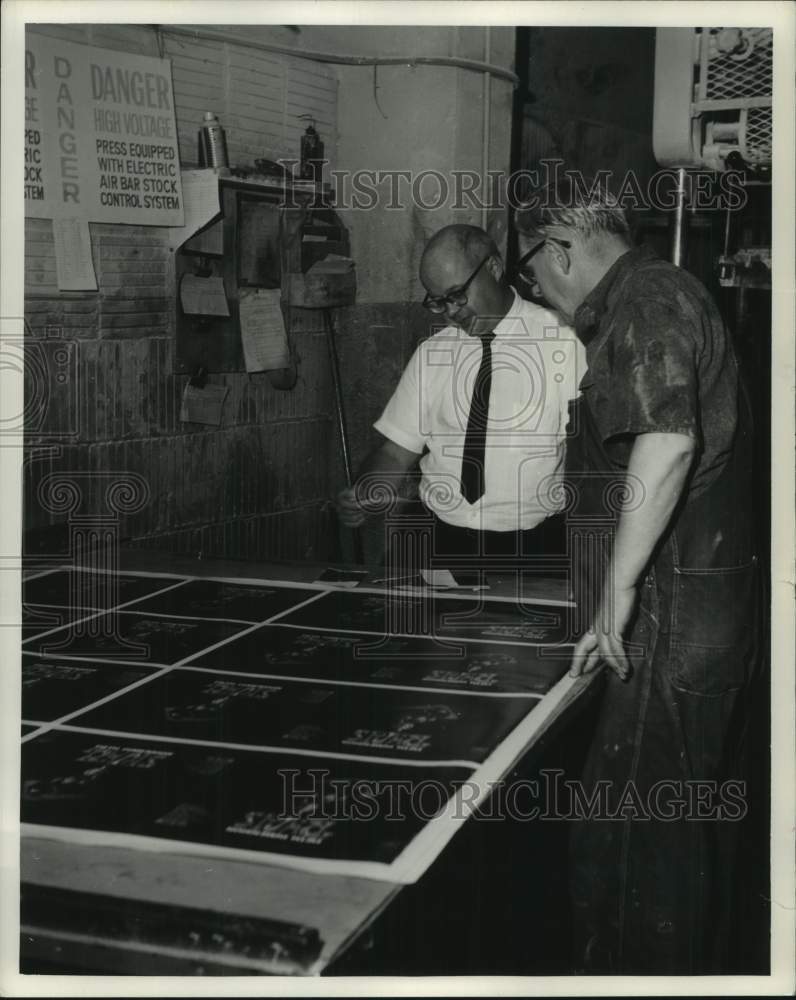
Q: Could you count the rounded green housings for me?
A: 0